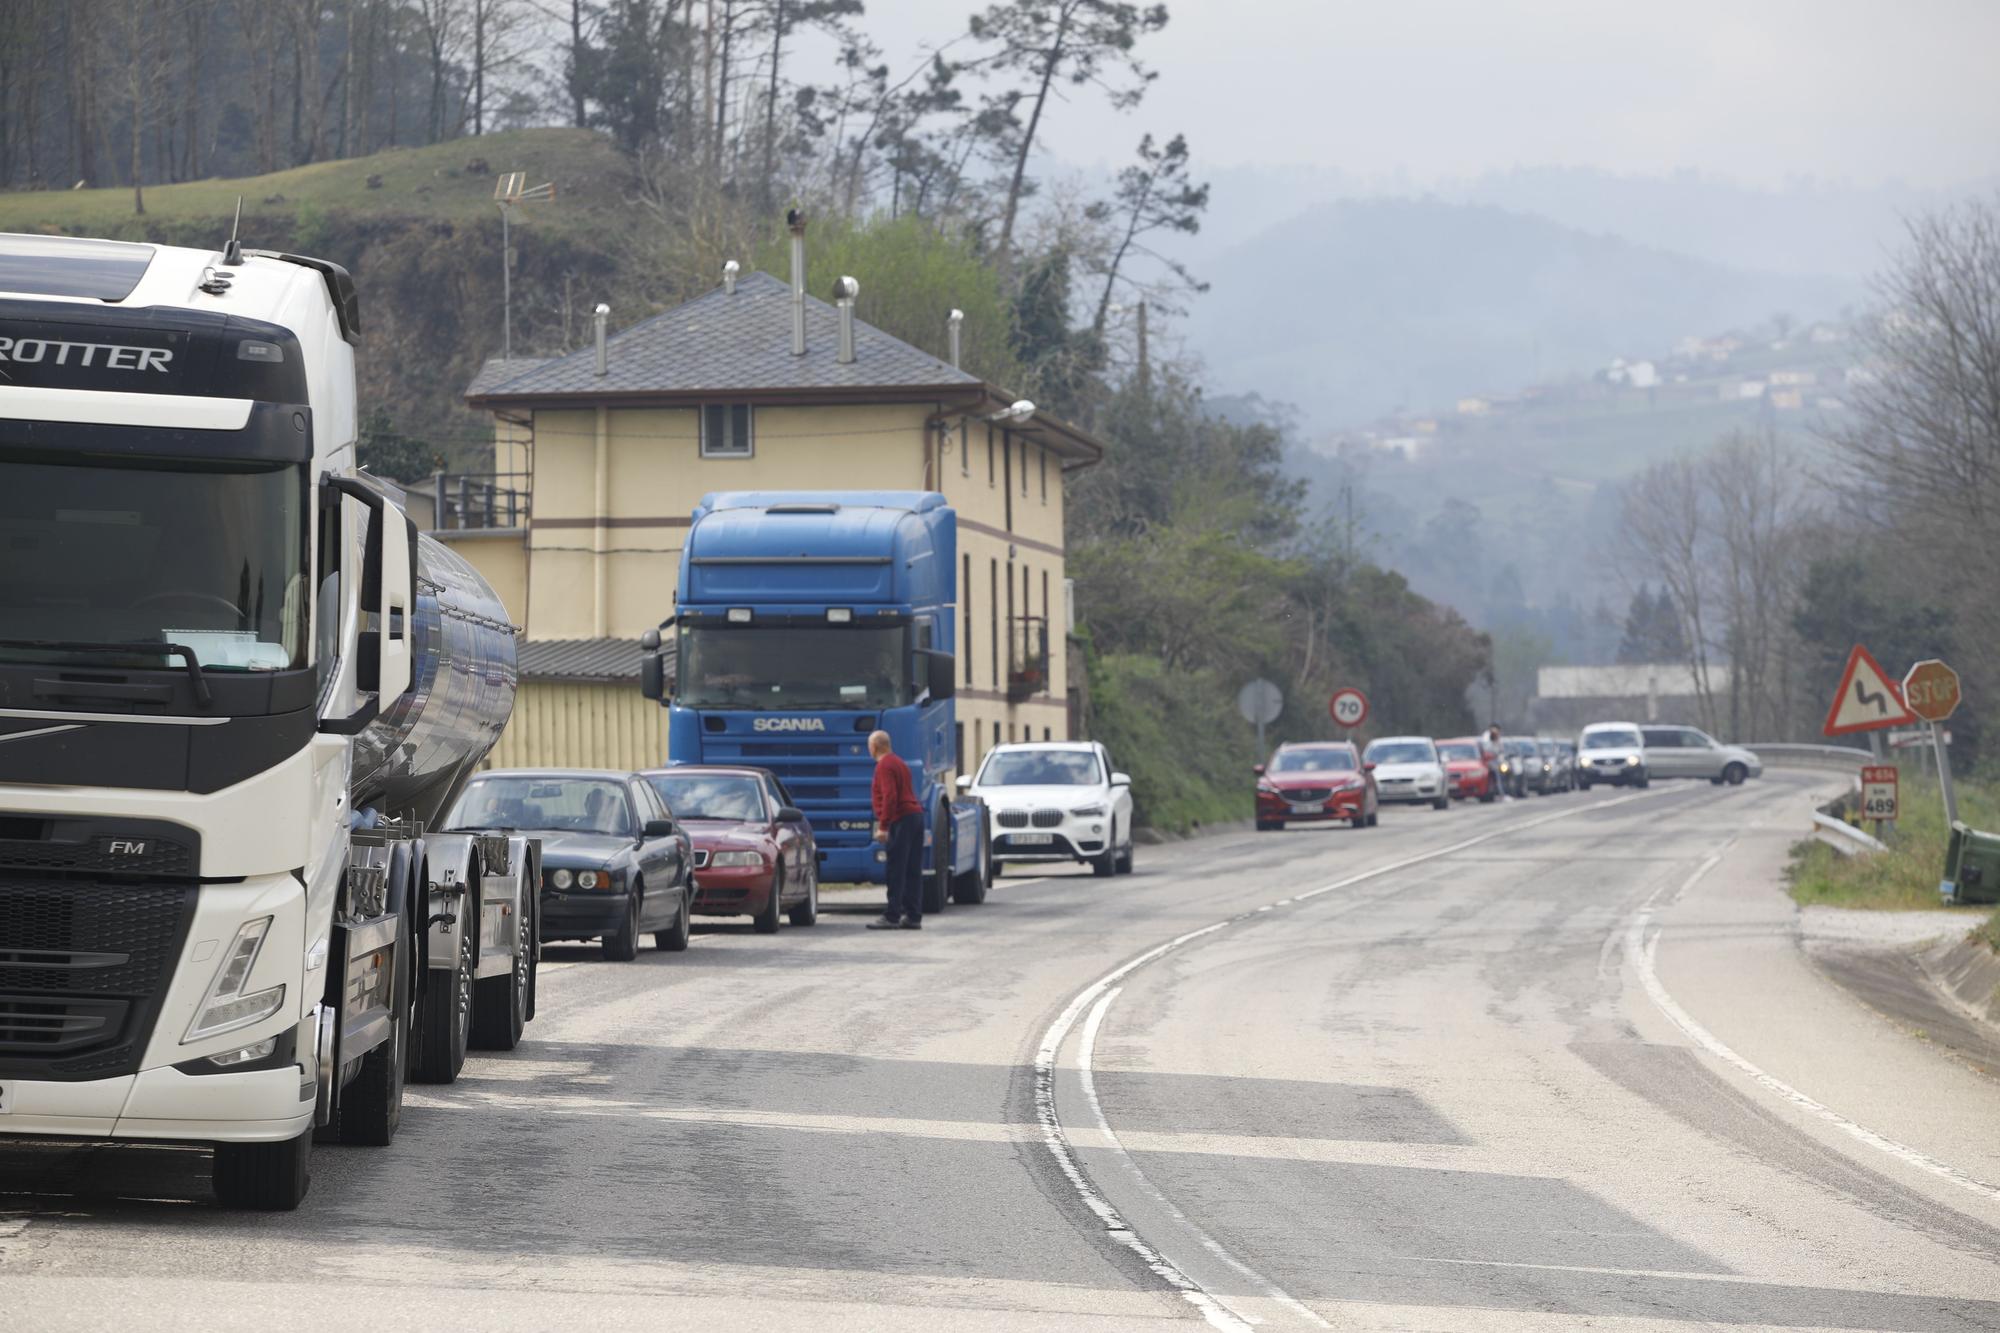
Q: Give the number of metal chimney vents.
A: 5